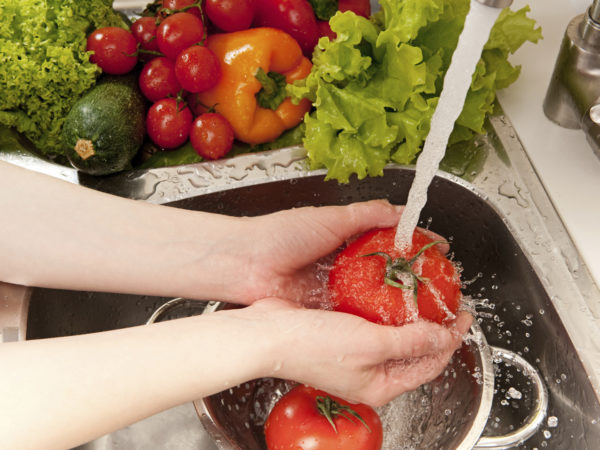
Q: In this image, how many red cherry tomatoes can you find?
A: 9